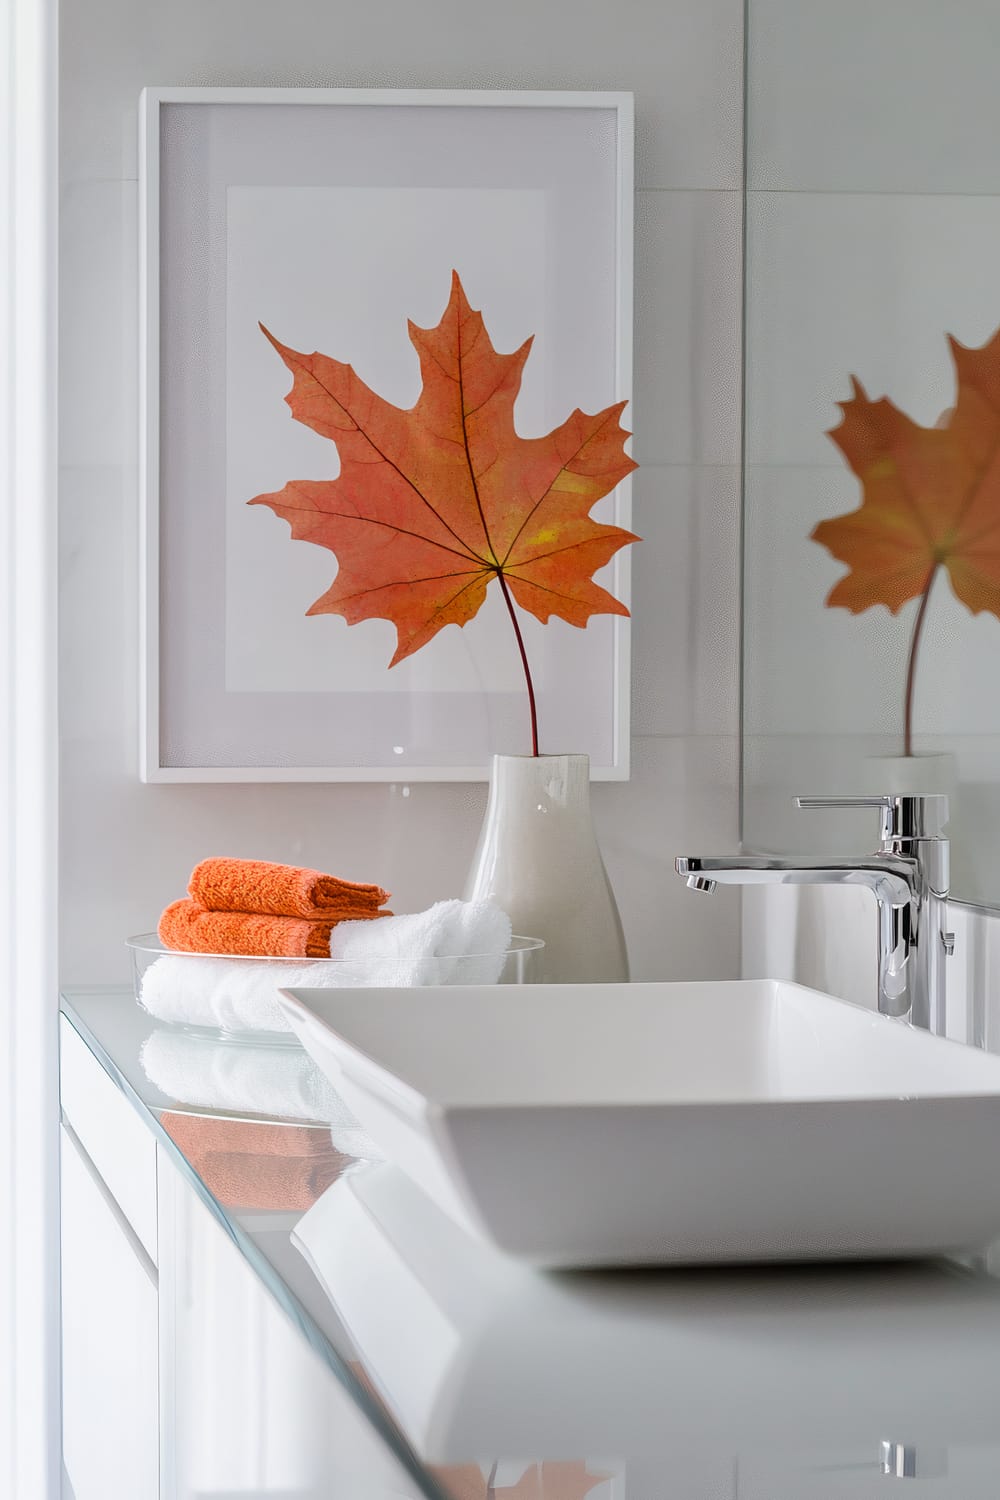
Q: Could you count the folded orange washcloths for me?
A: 2